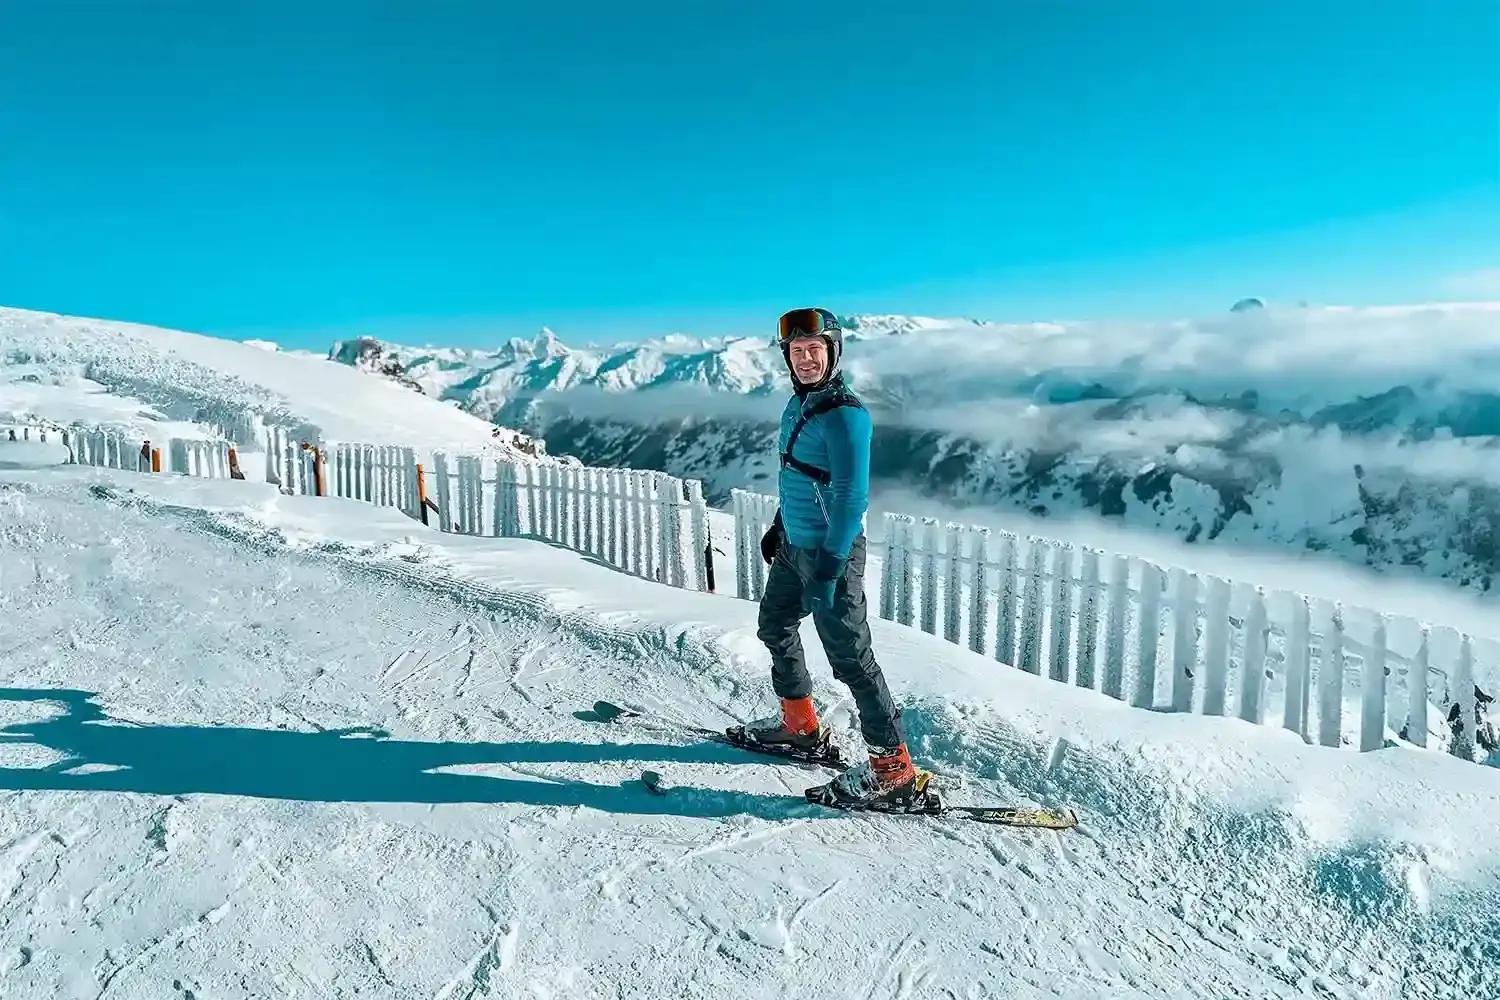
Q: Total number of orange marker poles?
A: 4